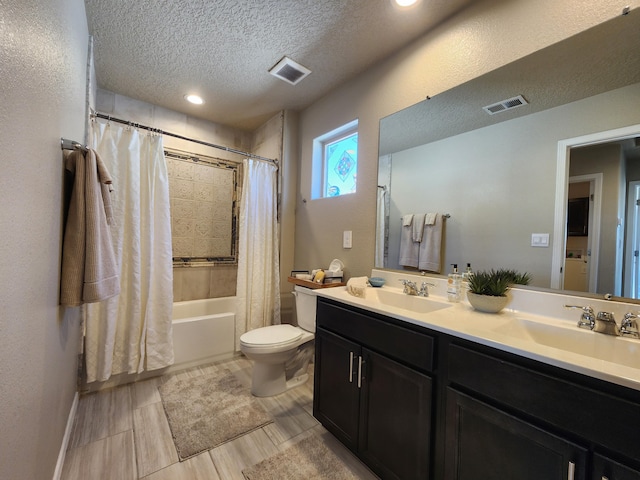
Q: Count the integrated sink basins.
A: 2